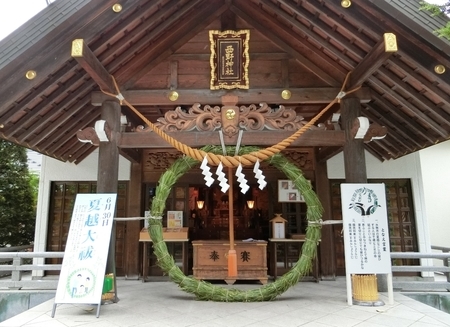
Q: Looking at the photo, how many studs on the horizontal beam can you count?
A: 2